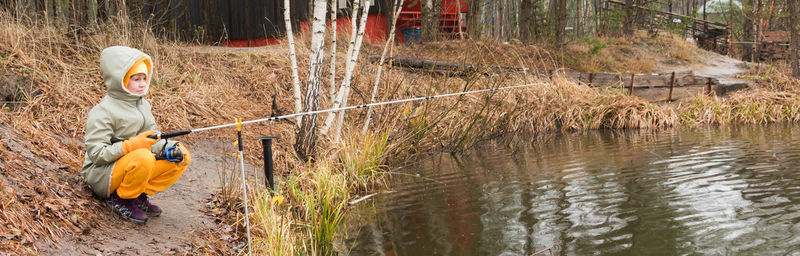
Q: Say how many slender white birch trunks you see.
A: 6